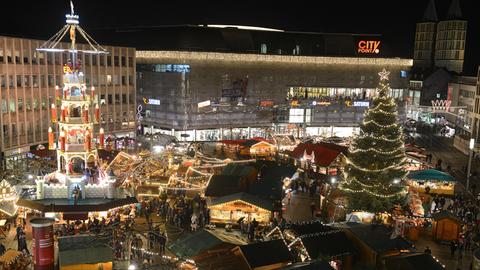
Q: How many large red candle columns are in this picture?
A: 12